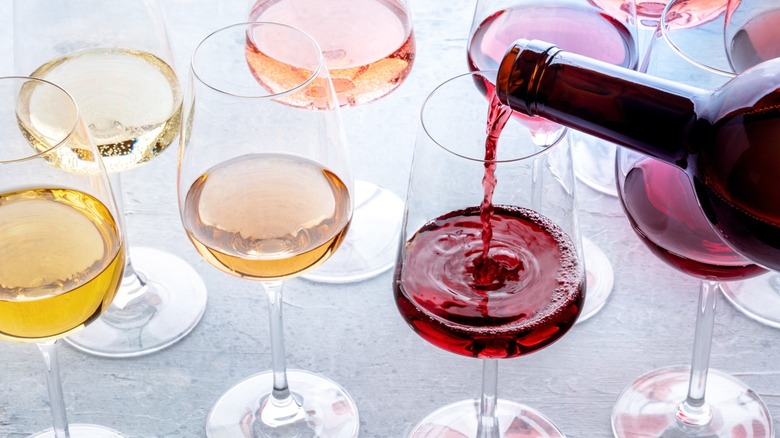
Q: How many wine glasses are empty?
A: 0